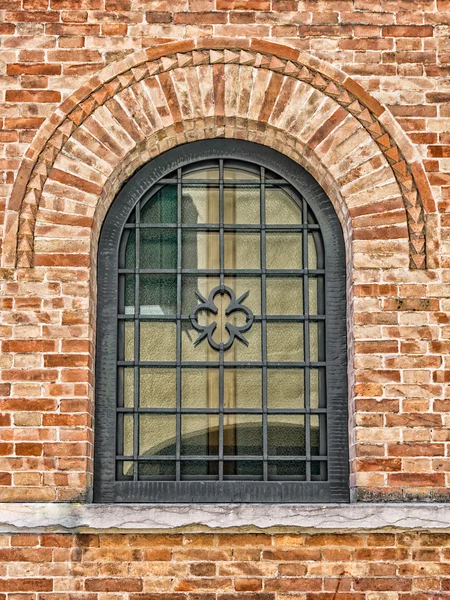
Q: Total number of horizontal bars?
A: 7